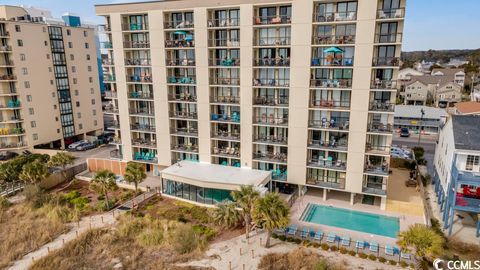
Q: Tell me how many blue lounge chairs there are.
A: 10